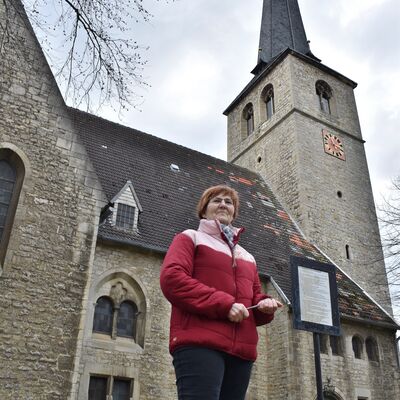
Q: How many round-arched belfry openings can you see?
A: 3